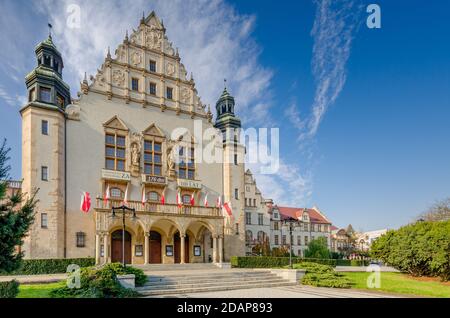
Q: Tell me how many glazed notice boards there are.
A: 4